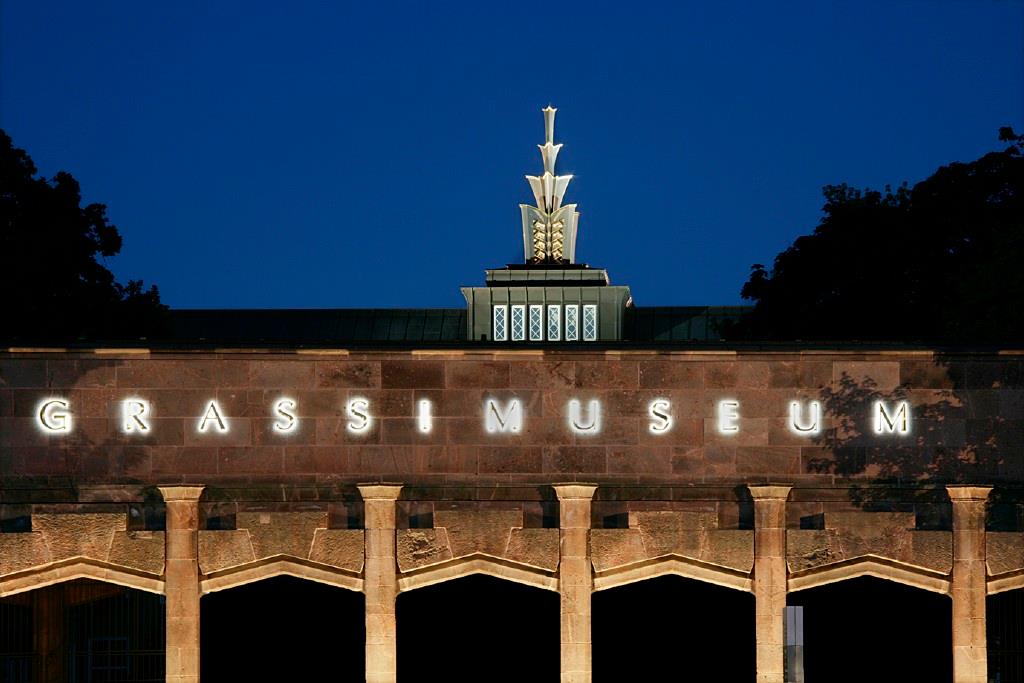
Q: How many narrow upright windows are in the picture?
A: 6